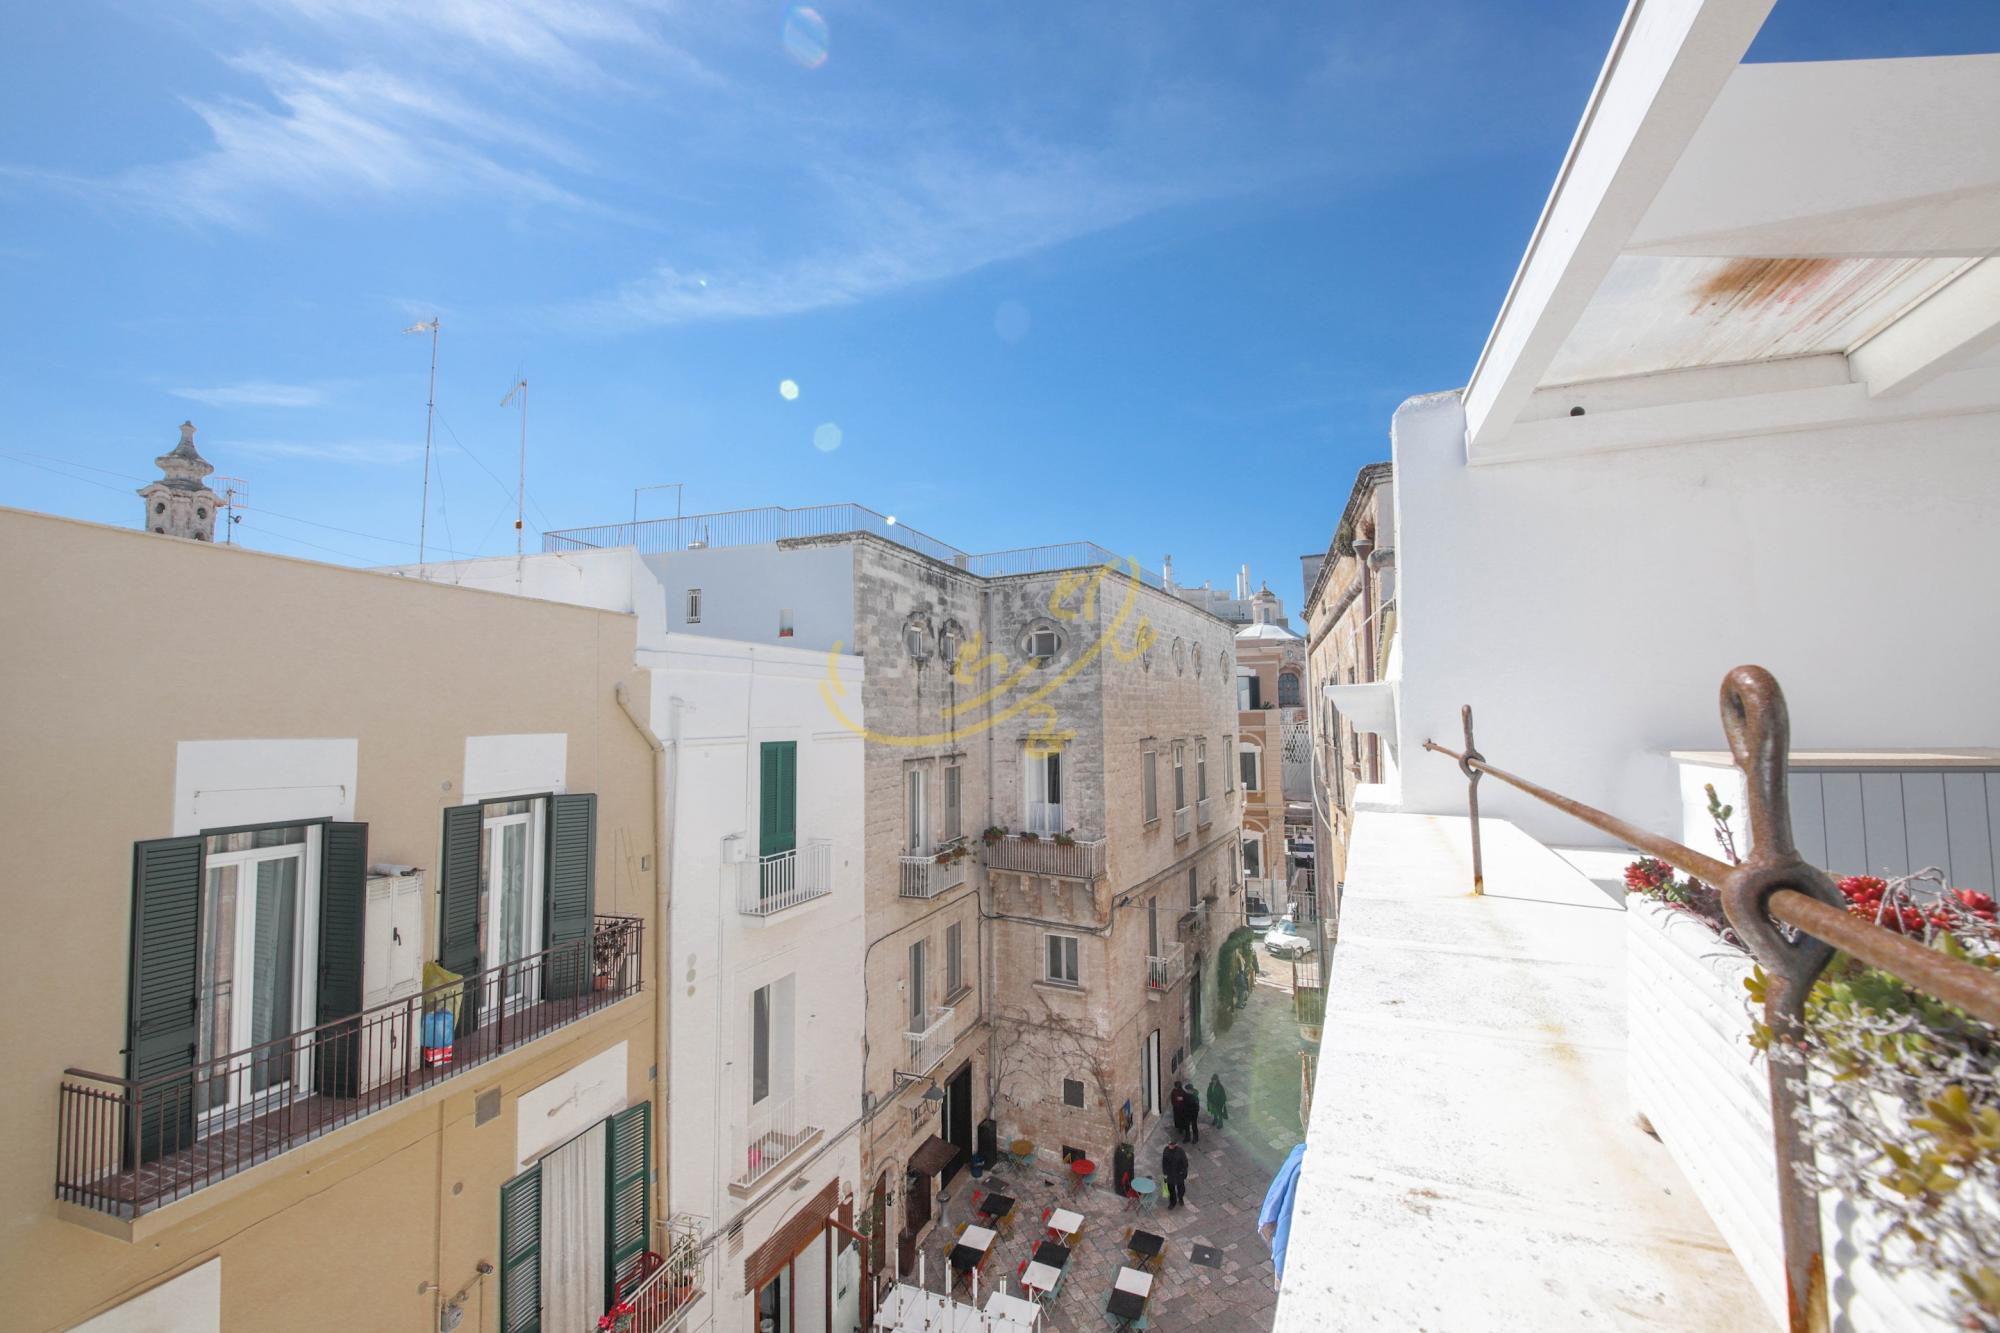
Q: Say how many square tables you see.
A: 9